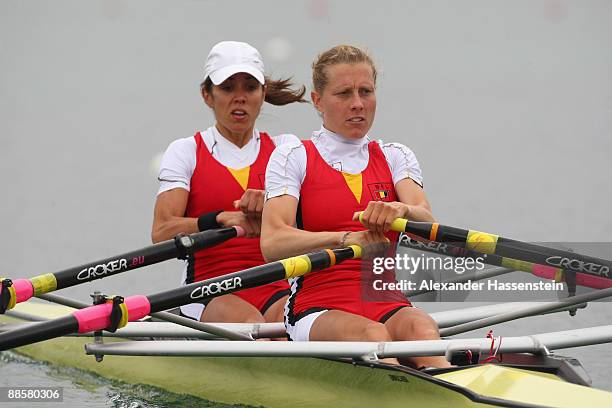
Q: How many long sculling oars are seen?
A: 4